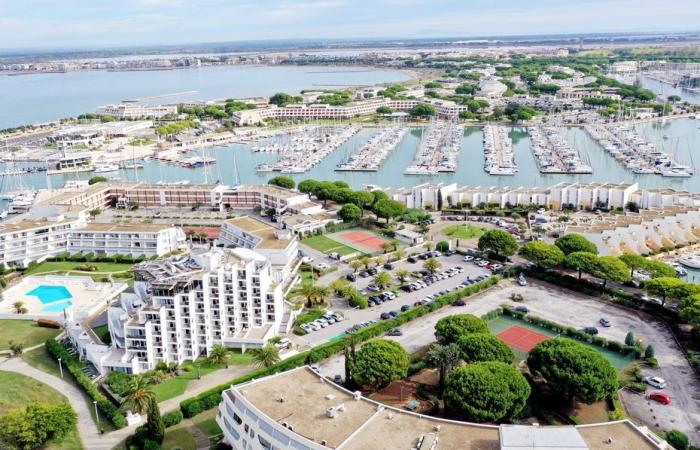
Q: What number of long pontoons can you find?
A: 6